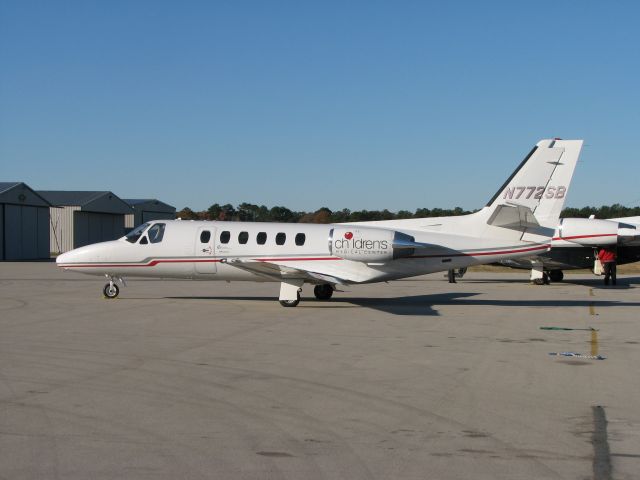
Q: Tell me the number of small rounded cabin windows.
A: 6